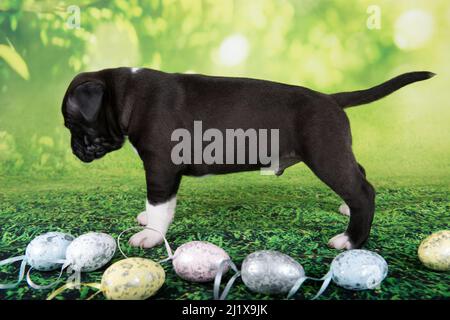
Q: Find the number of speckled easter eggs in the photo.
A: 7